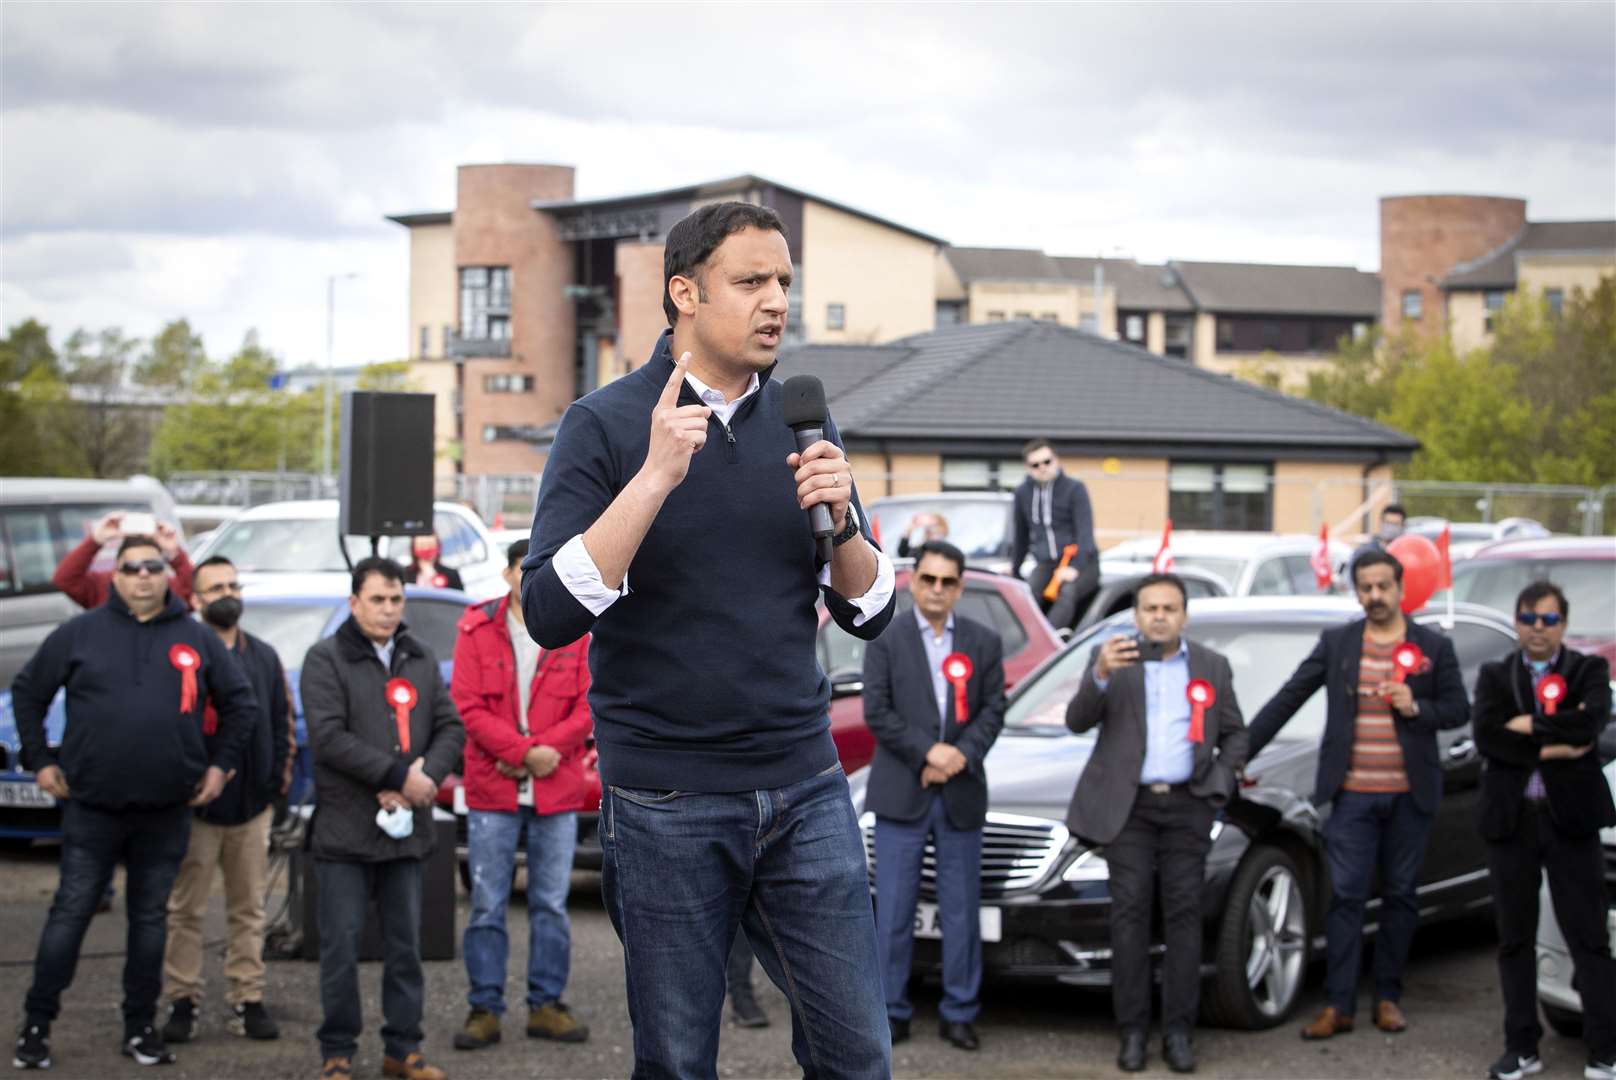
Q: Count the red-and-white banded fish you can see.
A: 0